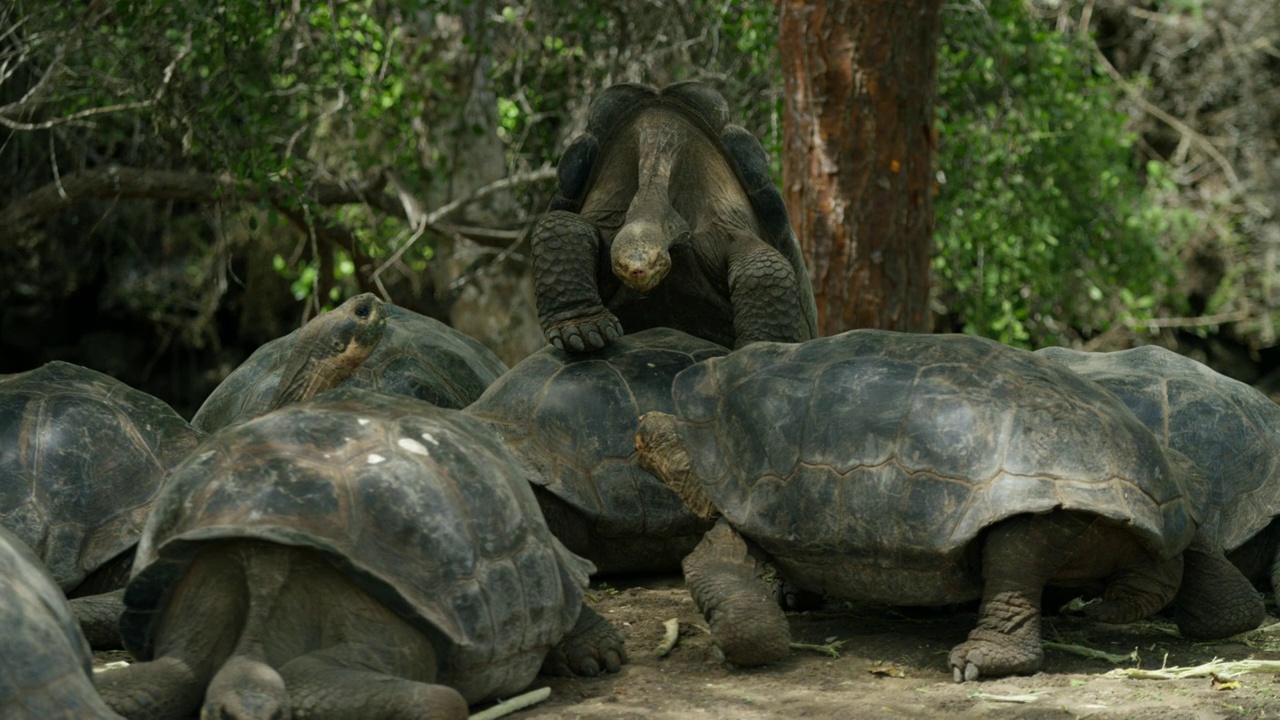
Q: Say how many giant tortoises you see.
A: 8